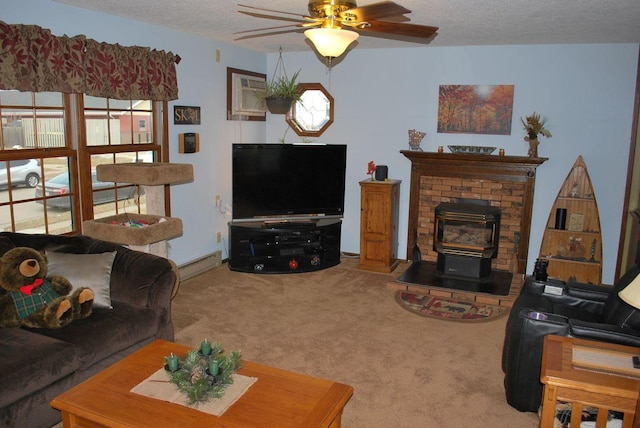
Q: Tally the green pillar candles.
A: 3